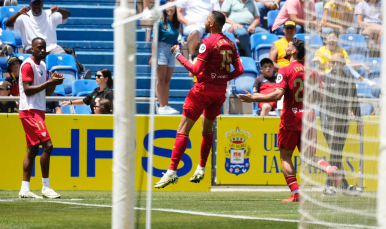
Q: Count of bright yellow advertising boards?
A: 2